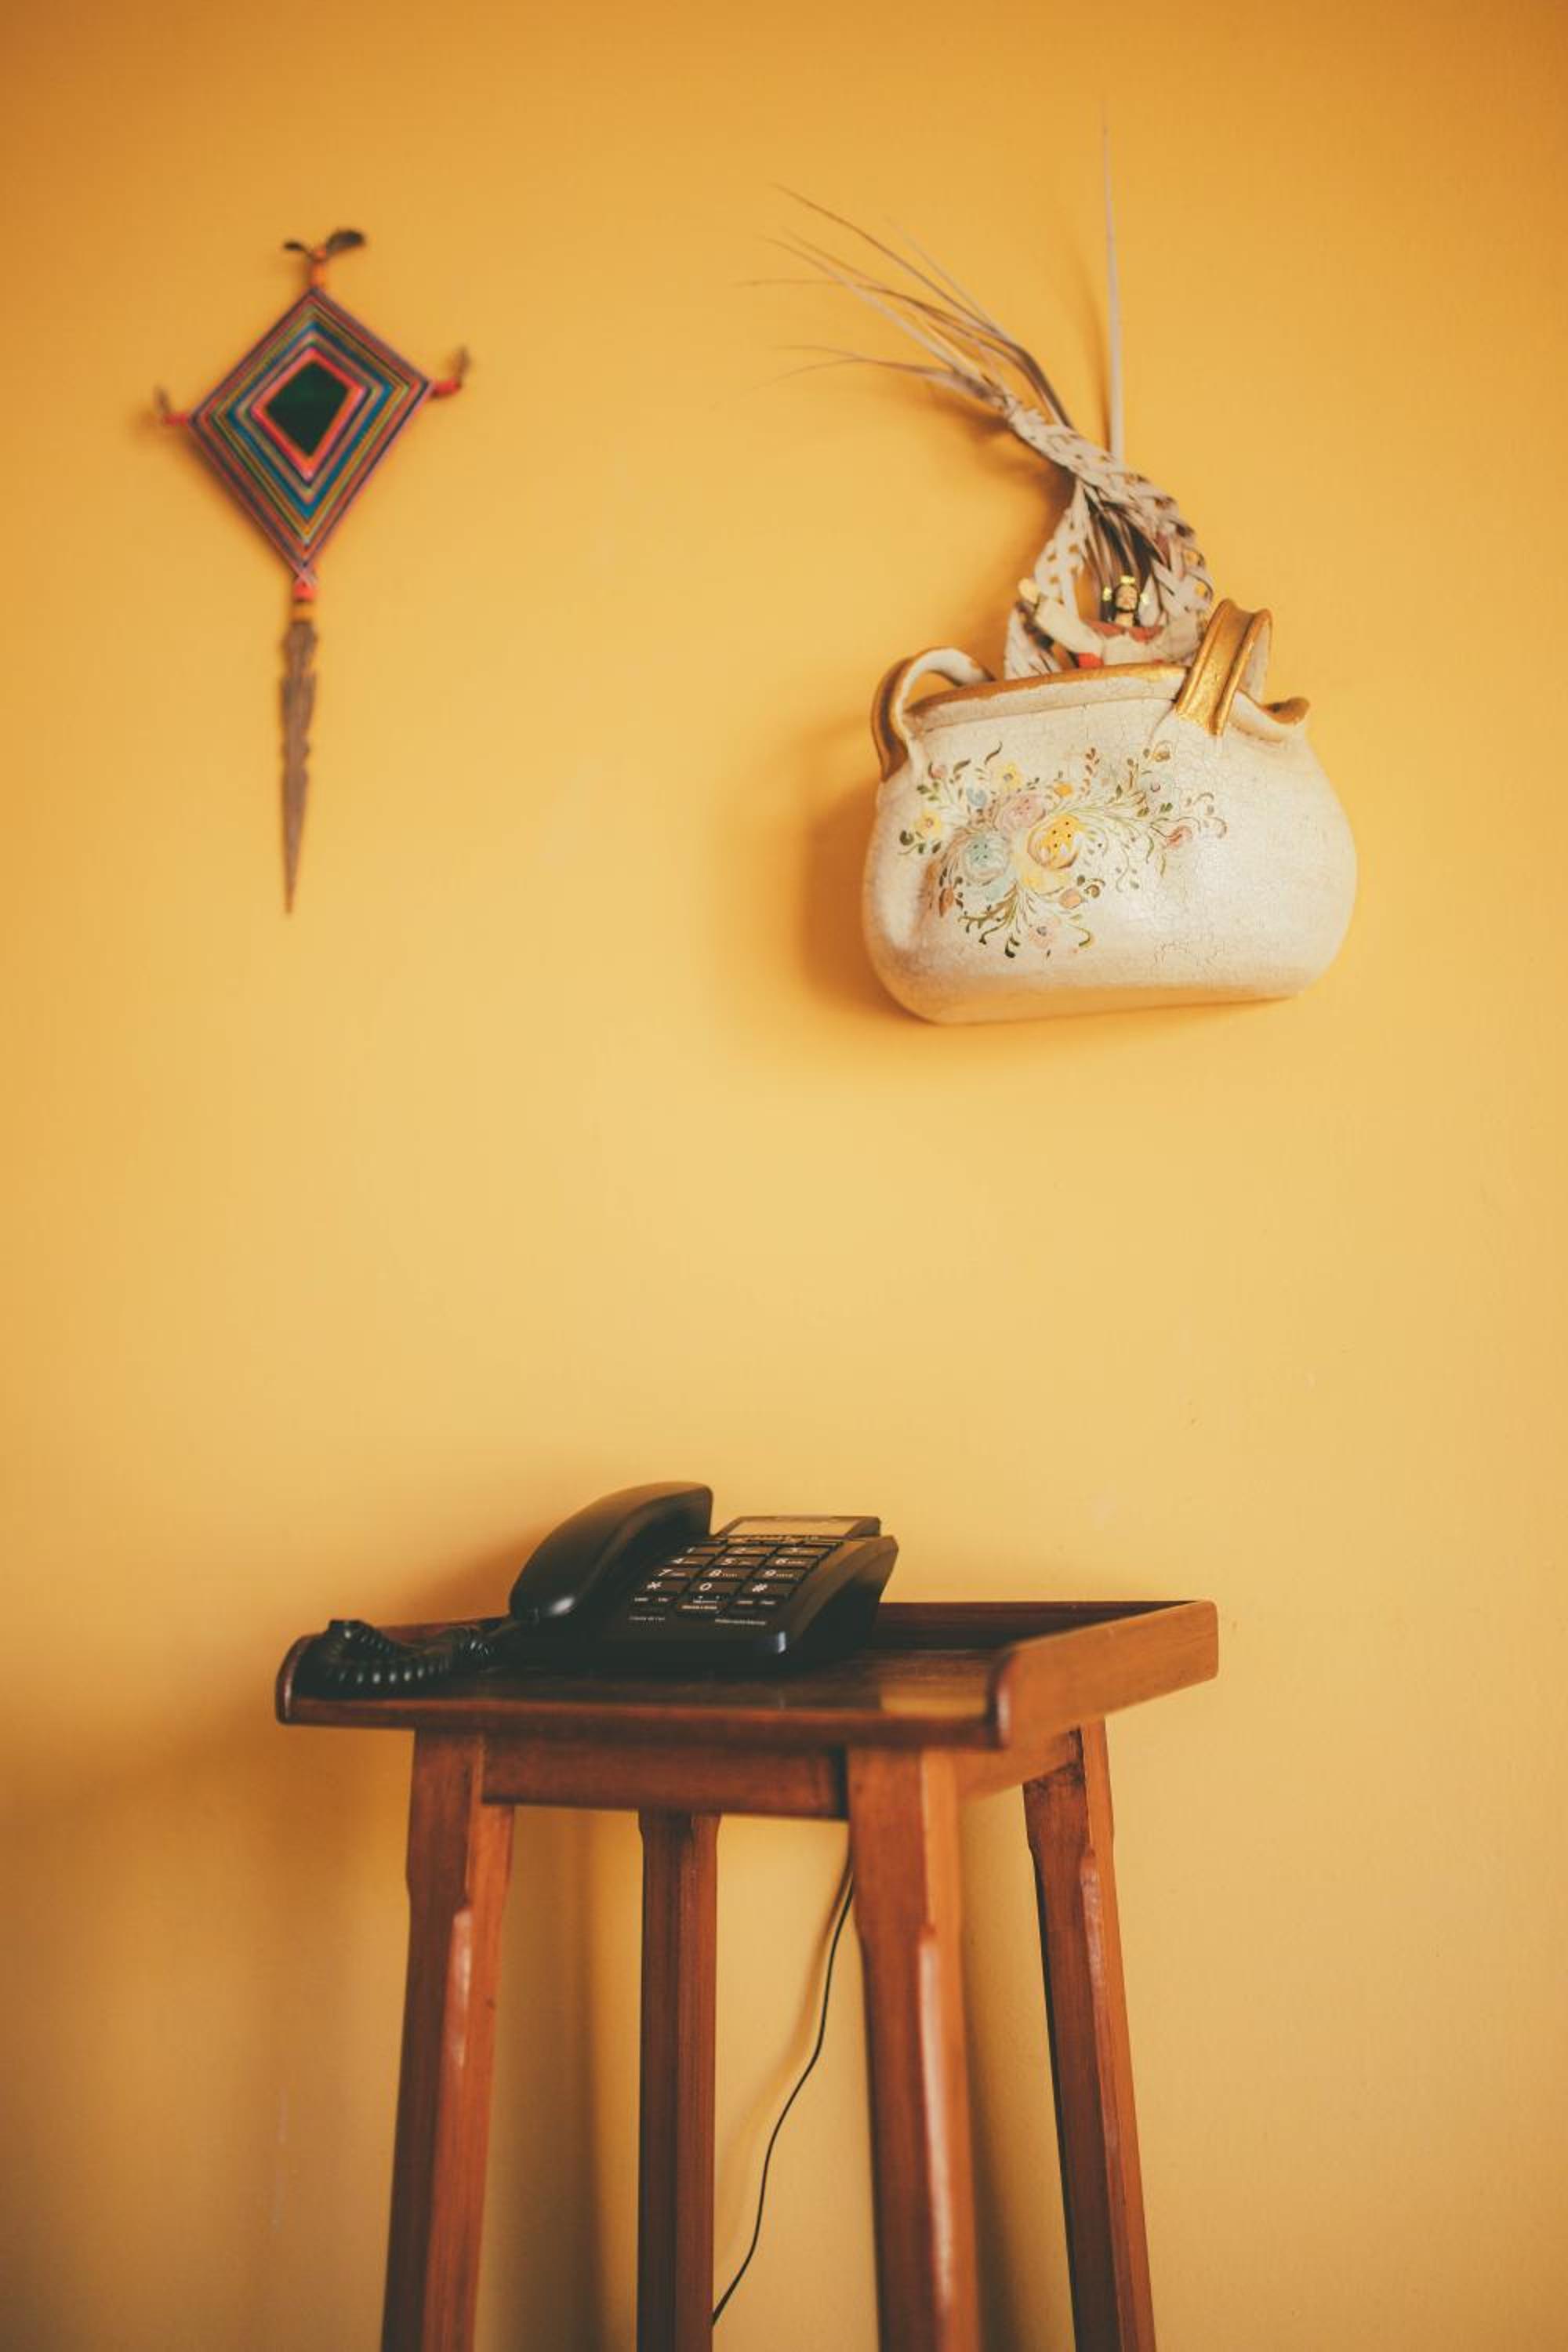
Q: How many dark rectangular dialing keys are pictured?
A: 12